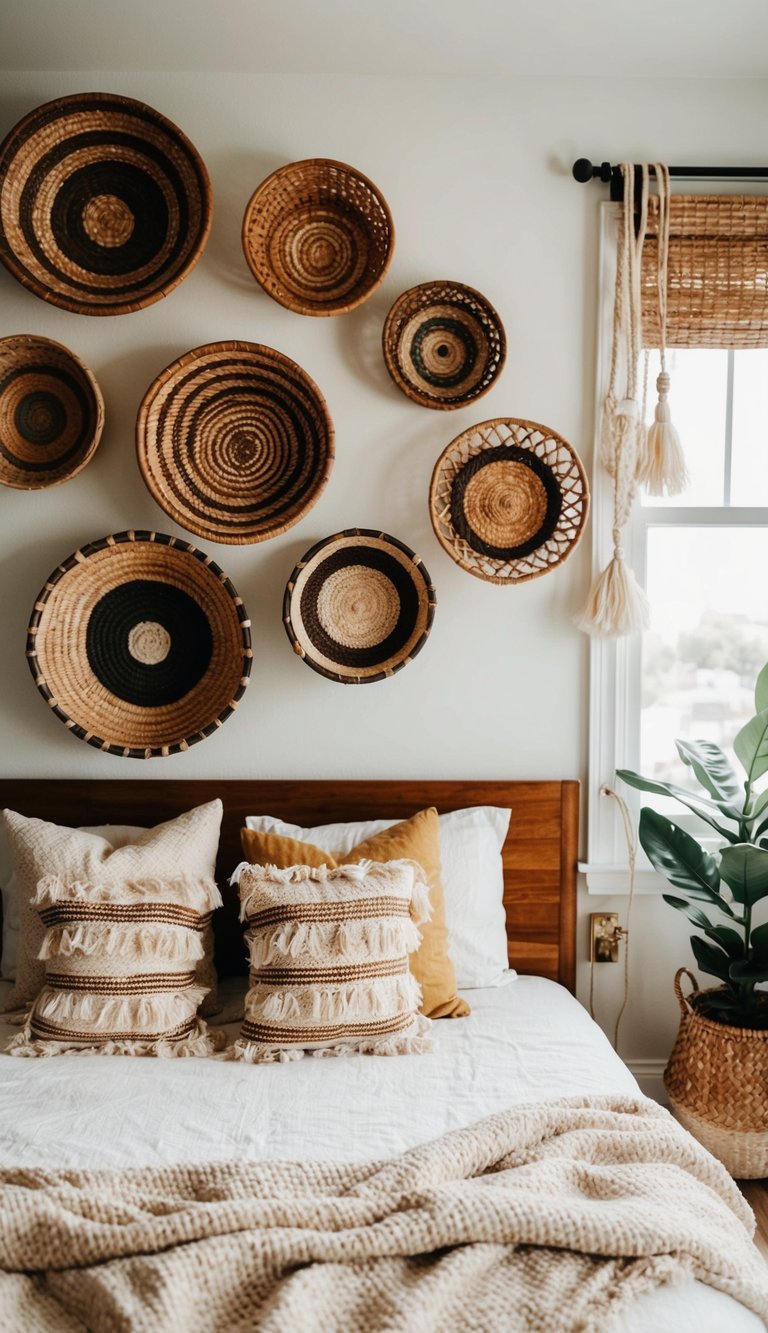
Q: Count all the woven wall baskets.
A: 8